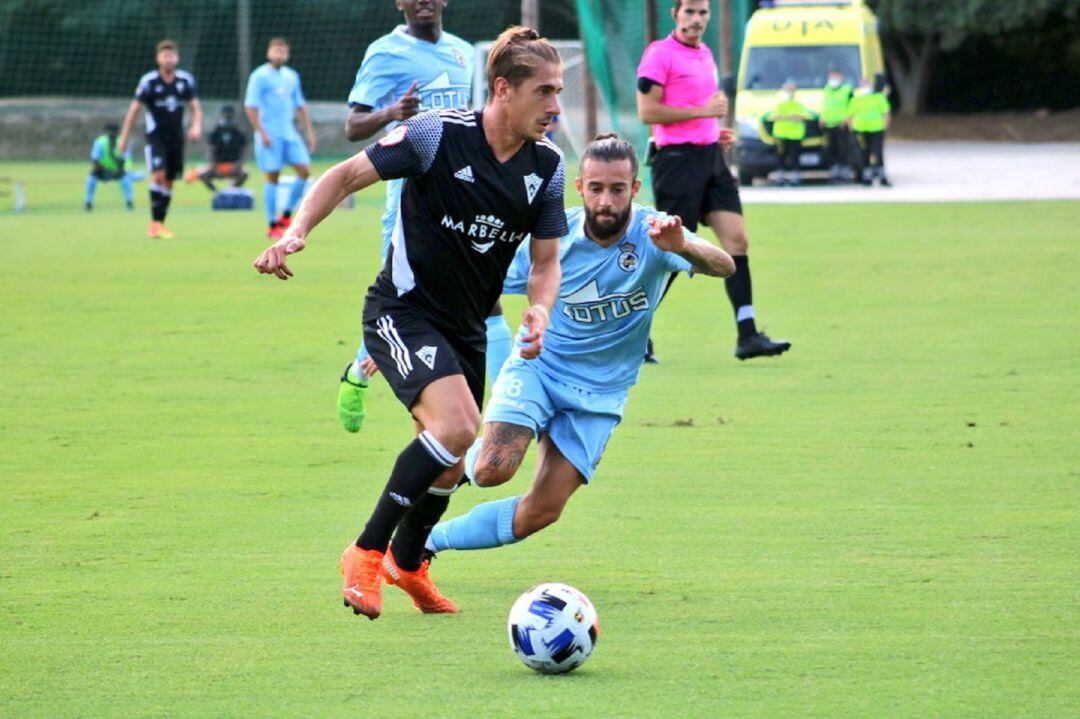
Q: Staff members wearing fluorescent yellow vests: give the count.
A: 3